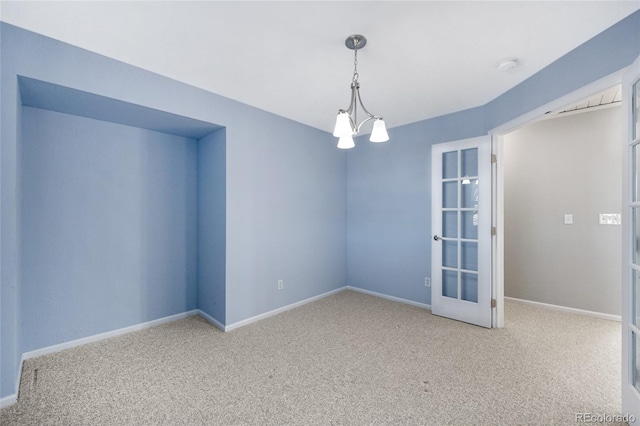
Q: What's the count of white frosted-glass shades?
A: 3